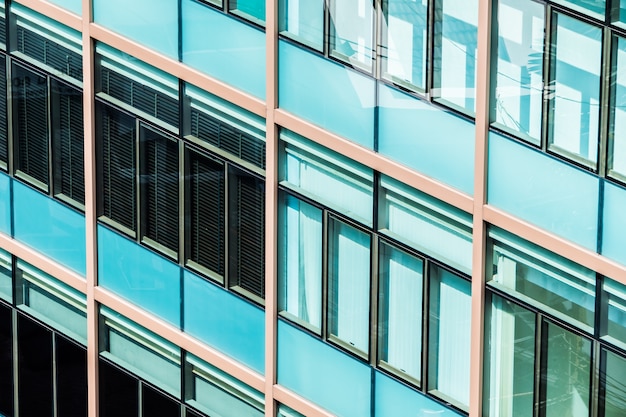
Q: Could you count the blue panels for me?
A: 13